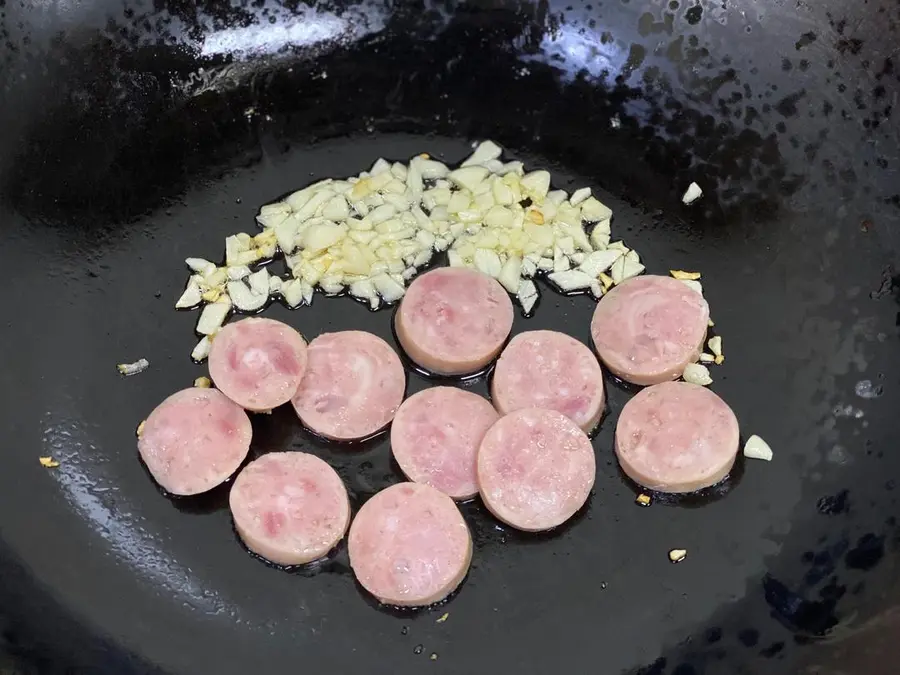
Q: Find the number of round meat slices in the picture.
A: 11